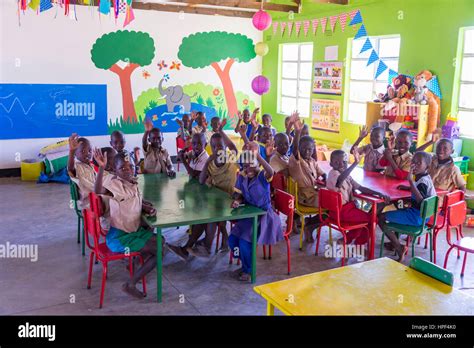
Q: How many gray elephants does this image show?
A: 1